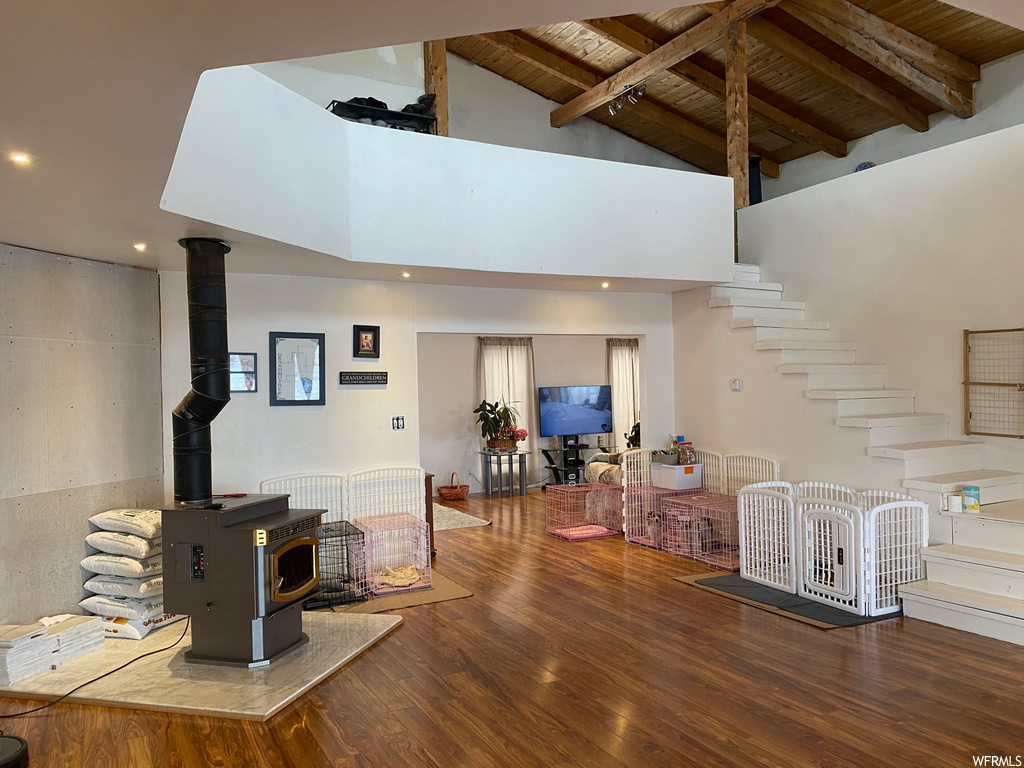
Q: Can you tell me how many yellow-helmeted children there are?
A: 0